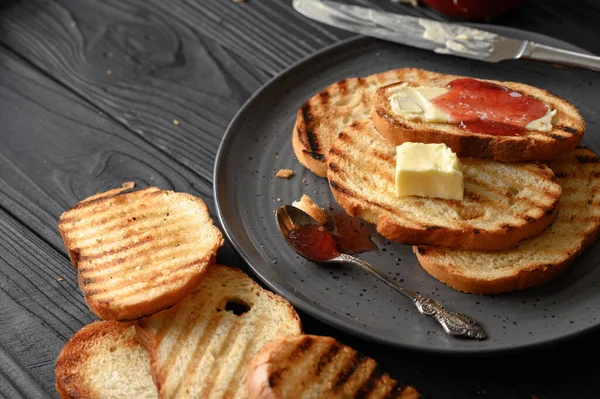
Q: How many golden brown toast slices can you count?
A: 8